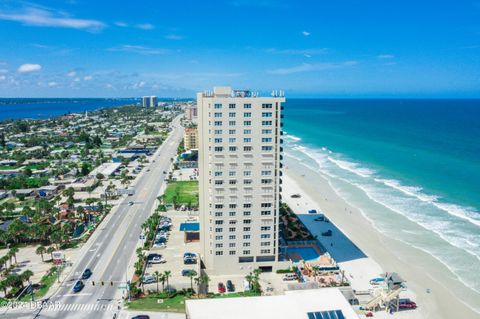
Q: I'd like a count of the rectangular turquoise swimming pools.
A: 1